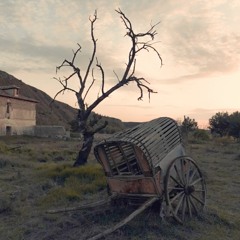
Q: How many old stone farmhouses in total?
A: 1